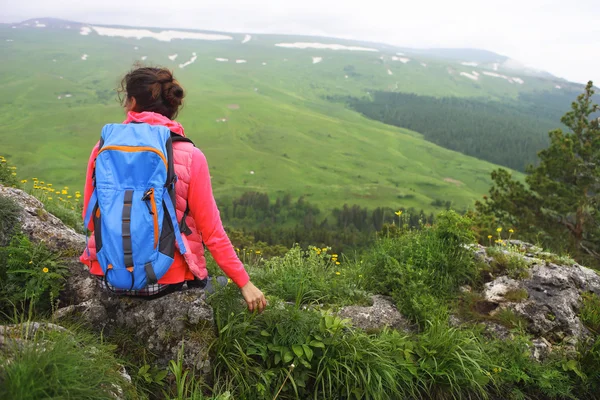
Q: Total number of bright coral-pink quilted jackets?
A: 1